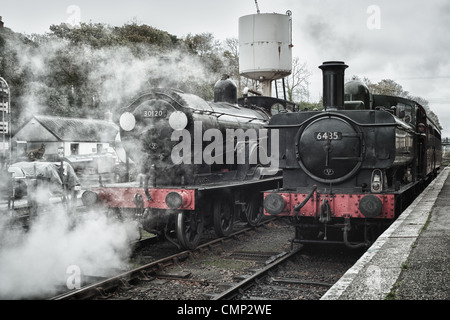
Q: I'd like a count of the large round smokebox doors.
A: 2